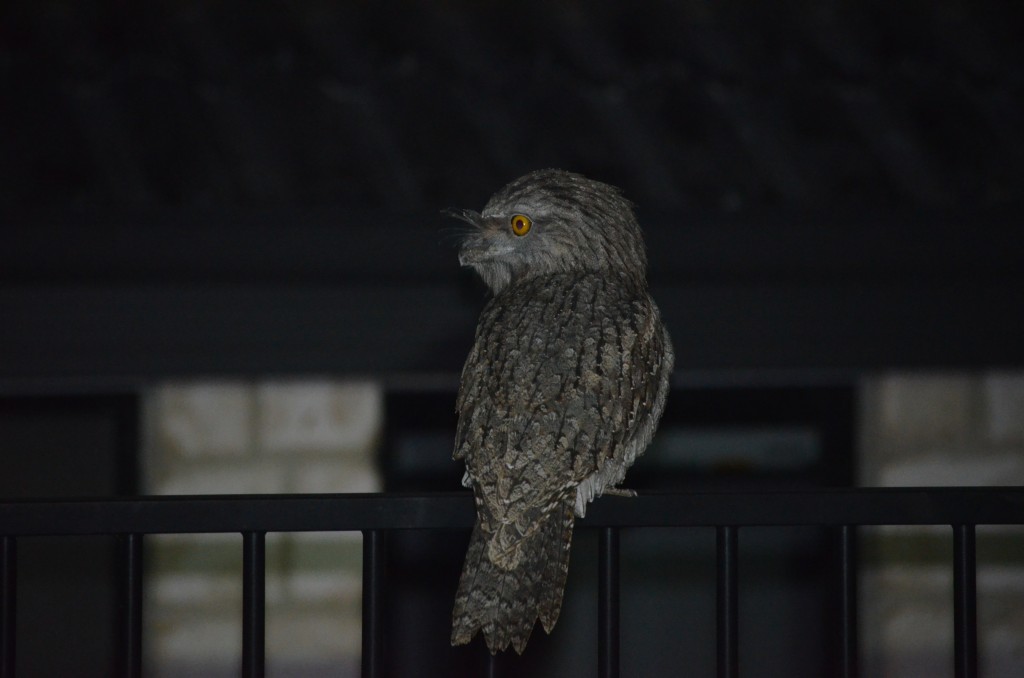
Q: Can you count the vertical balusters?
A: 9